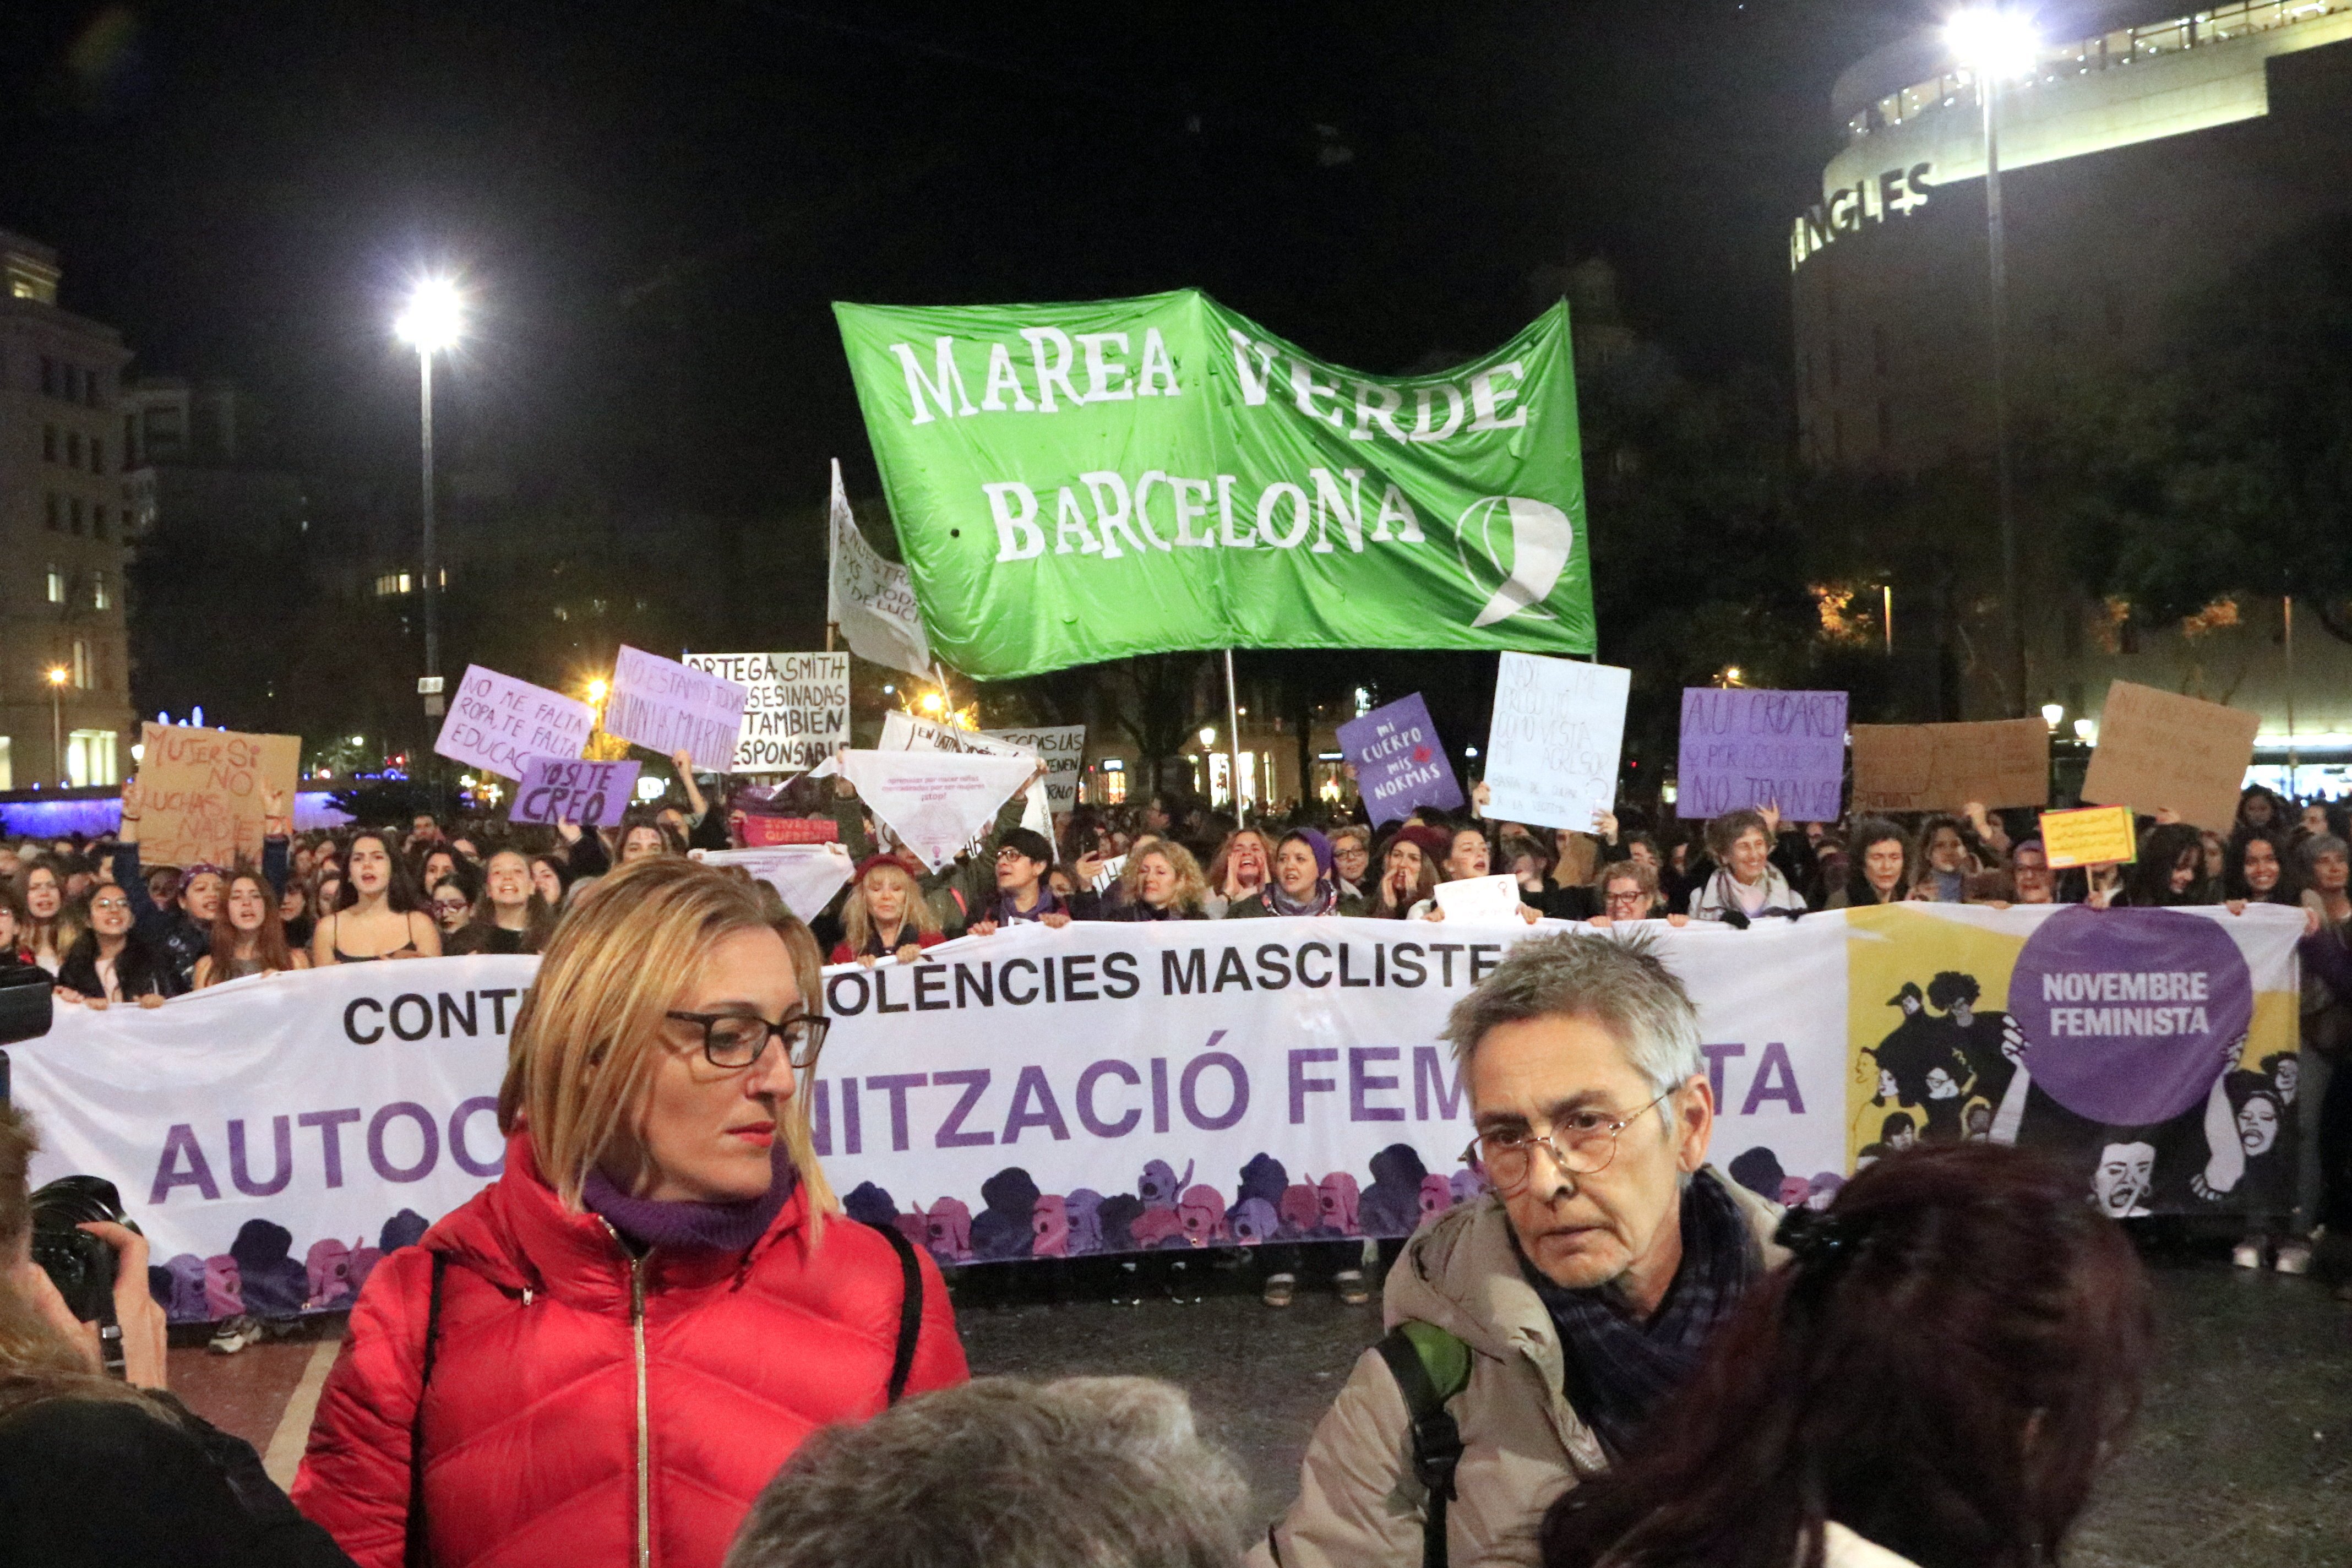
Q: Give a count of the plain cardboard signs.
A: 3